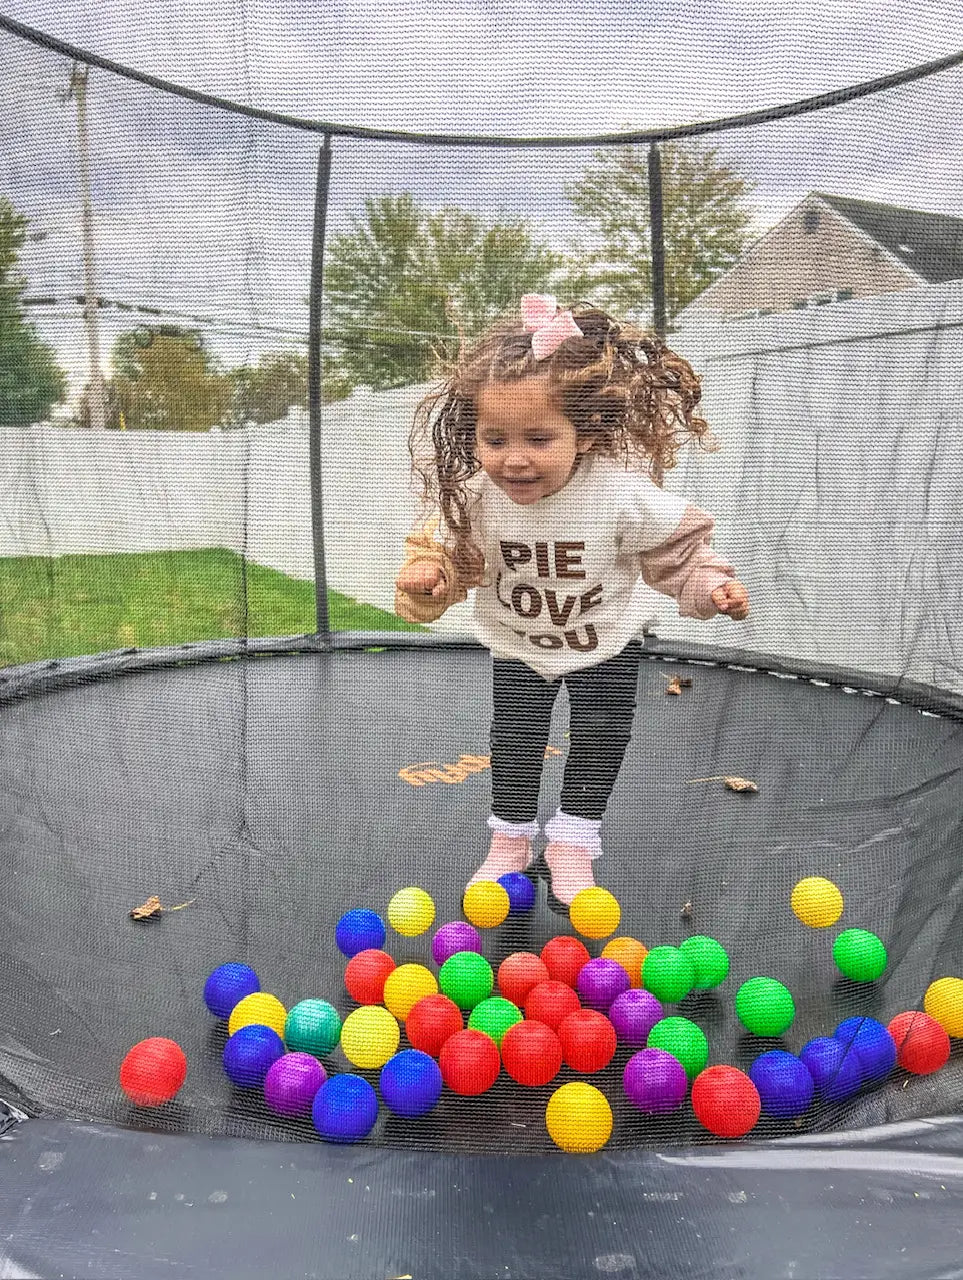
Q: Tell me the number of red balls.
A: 11